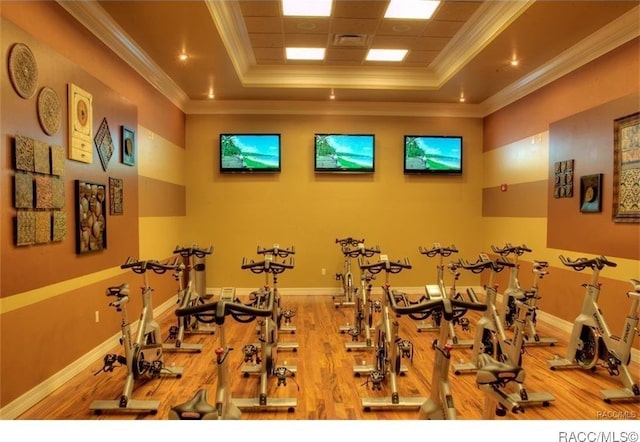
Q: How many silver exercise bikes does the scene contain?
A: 13